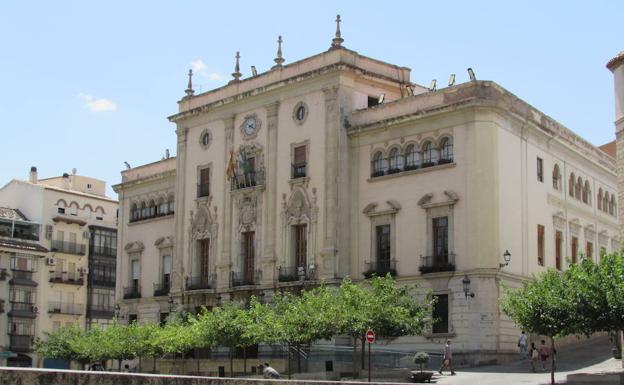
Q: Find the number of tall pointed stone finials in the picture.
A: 4